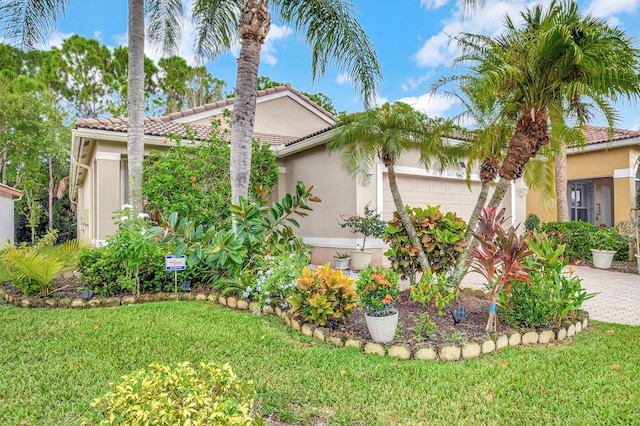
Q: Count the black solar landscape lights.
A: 3